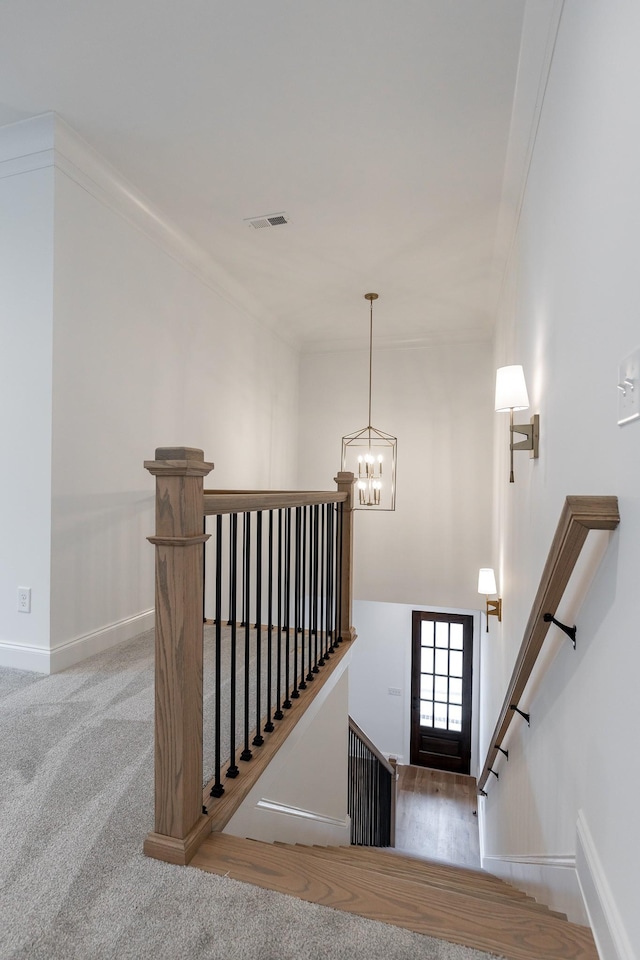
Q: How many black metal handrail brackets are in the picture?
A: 5